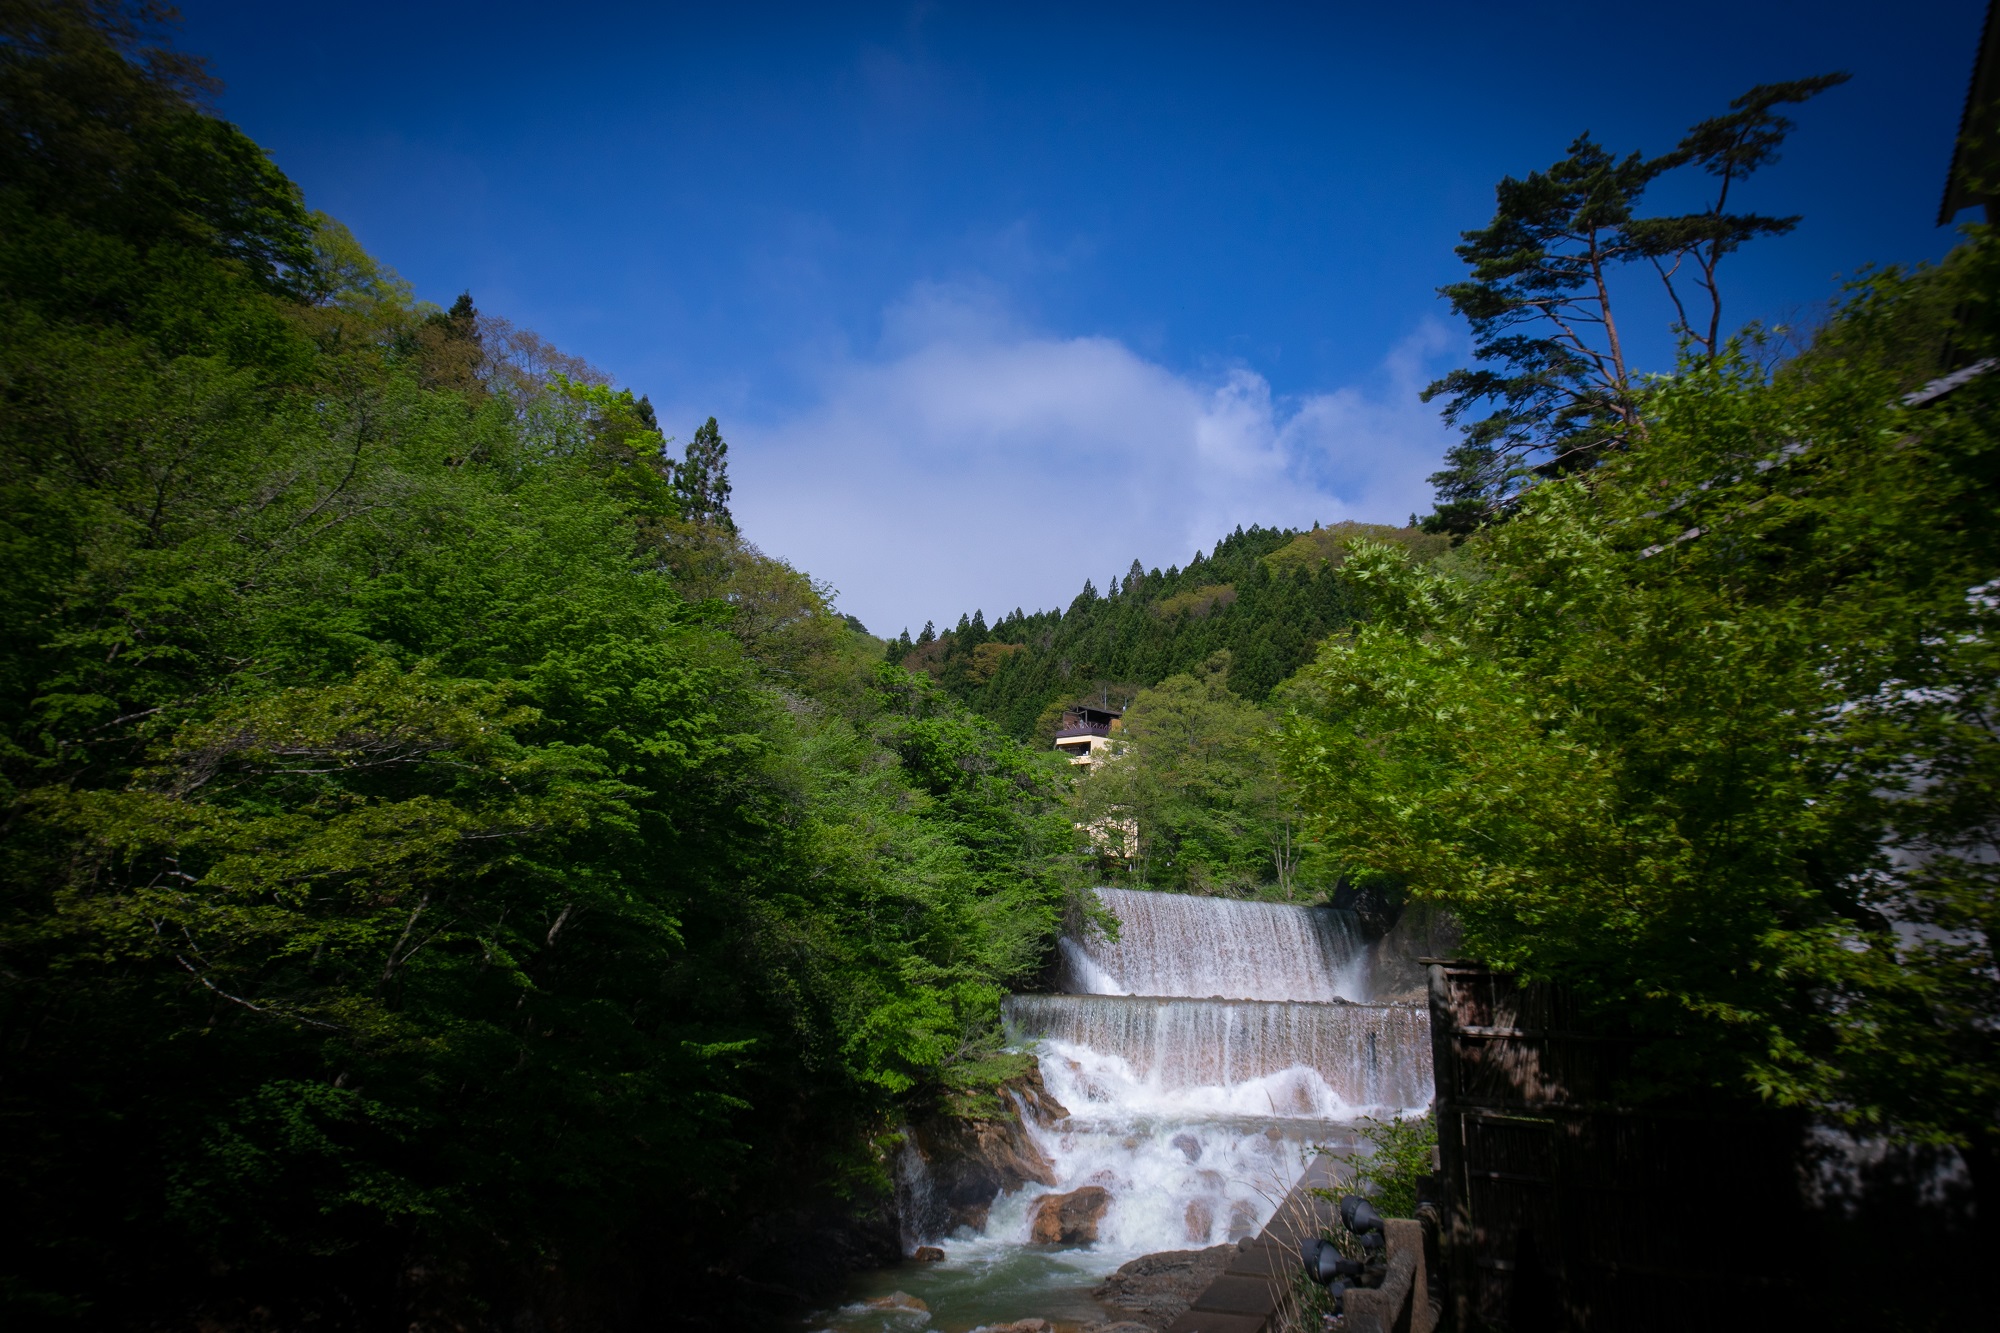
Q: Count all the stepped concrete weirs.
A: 2